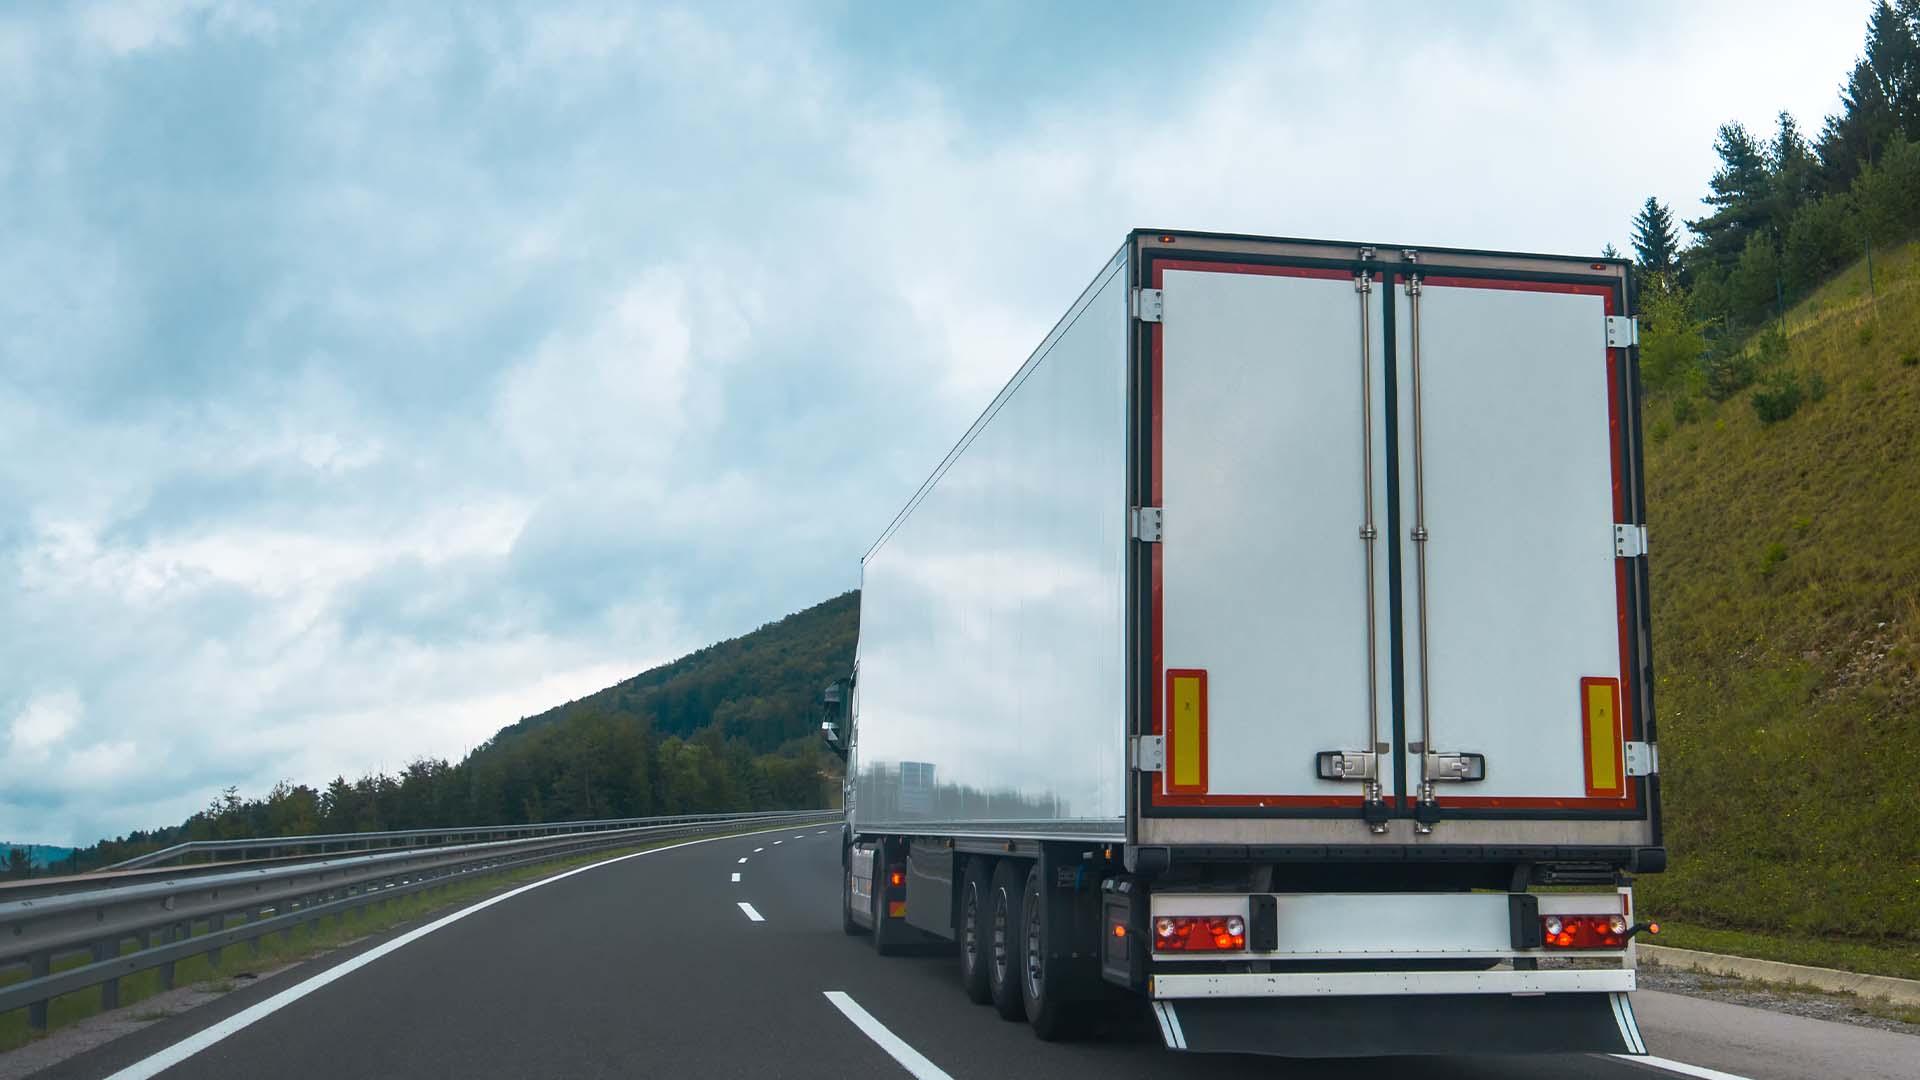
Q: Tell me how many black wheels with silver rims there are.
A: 3